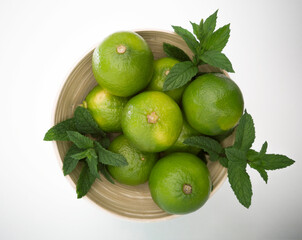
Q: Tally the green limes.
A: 8